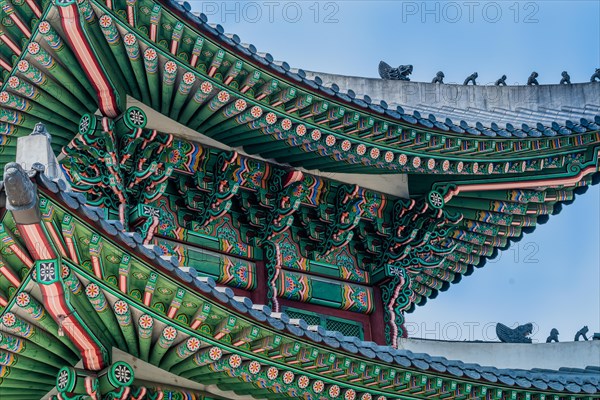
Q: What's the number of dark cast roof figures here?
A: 10